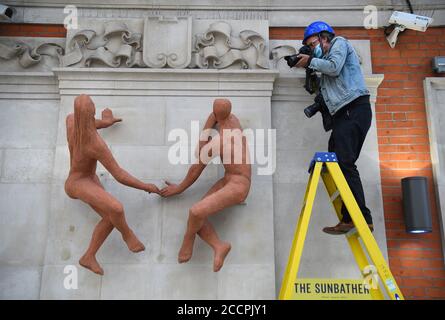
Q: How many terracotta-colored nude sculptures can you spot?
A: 2